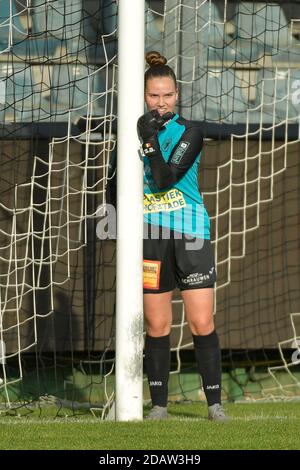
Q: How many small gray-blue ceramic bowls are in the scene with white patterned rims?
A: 0